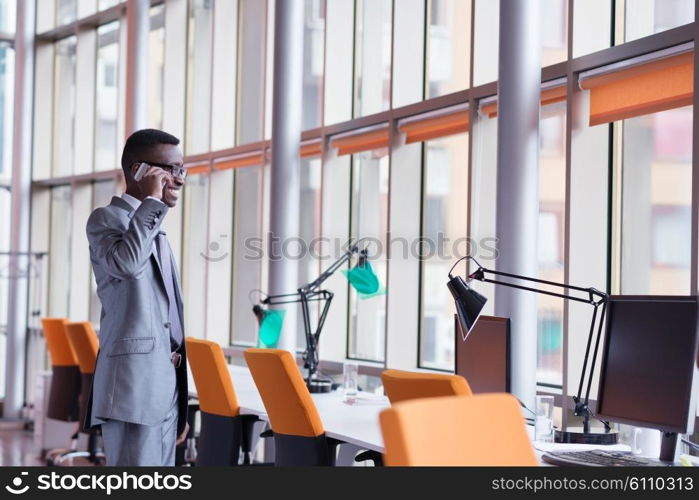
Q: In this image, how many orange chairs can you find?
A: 6